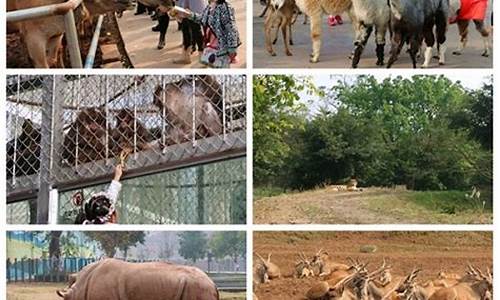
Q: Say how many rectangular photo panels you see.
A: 6